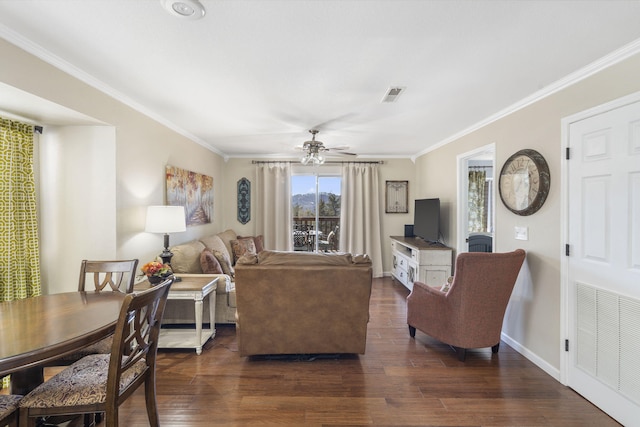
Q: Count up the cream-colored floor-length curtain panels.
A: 2